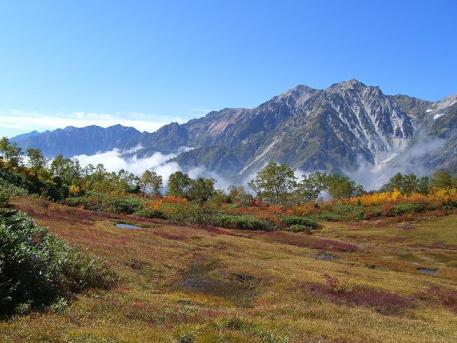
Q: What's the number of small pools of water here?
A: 3